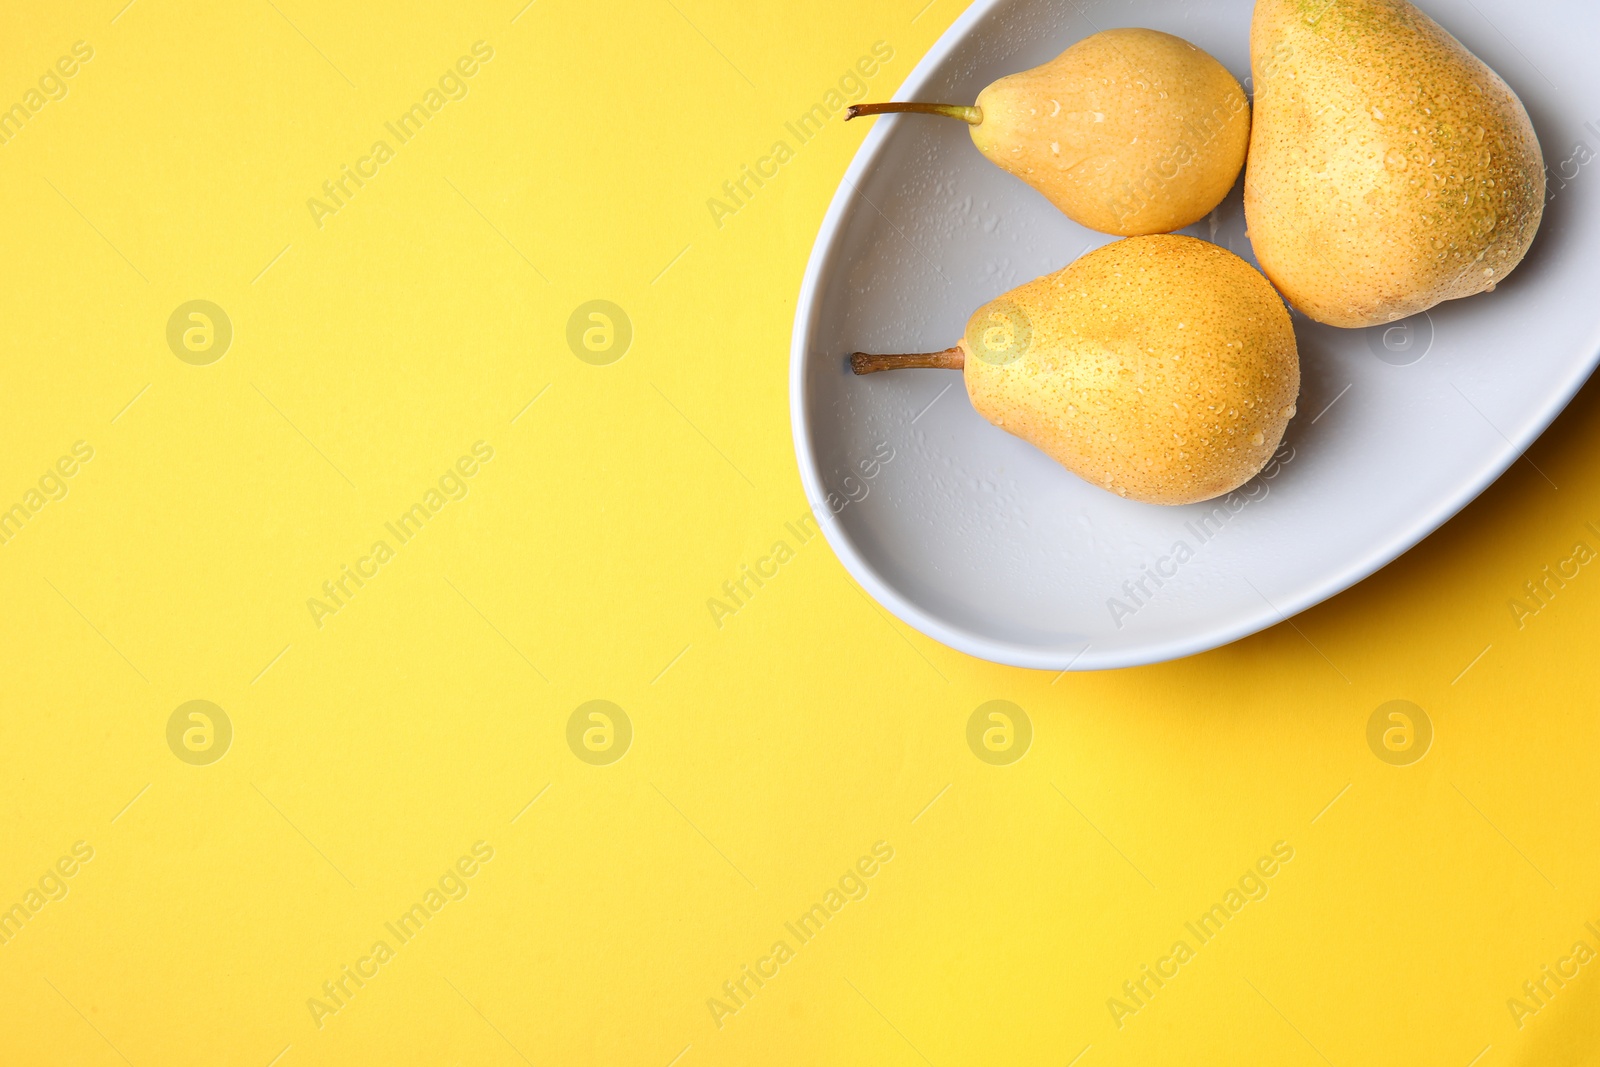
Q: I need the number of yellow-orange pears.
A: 3